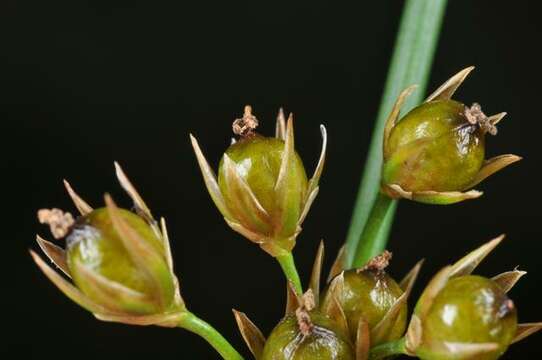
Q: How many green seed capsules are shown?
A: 6